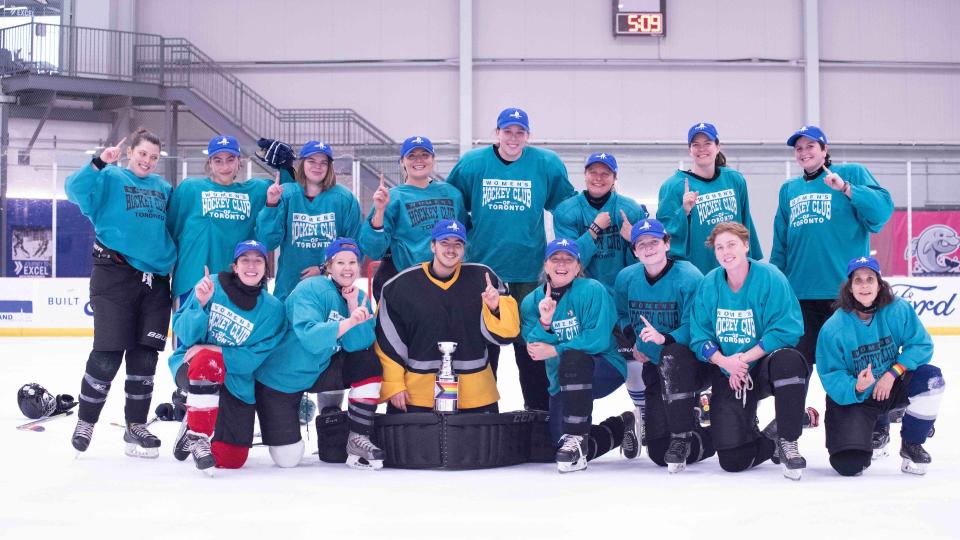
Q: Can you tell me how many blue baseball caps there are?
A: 13